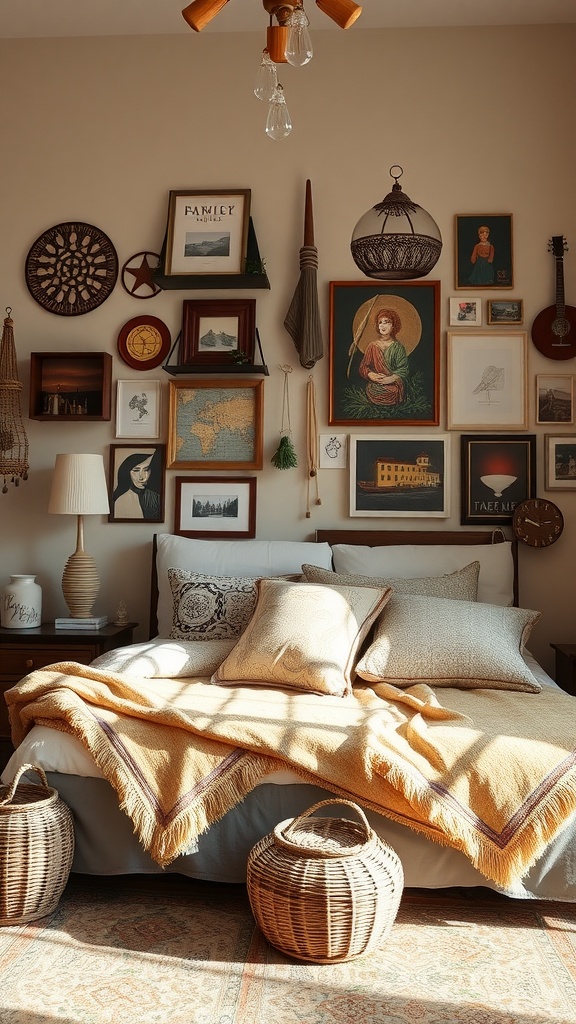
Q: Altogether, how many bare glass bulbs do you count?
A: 3